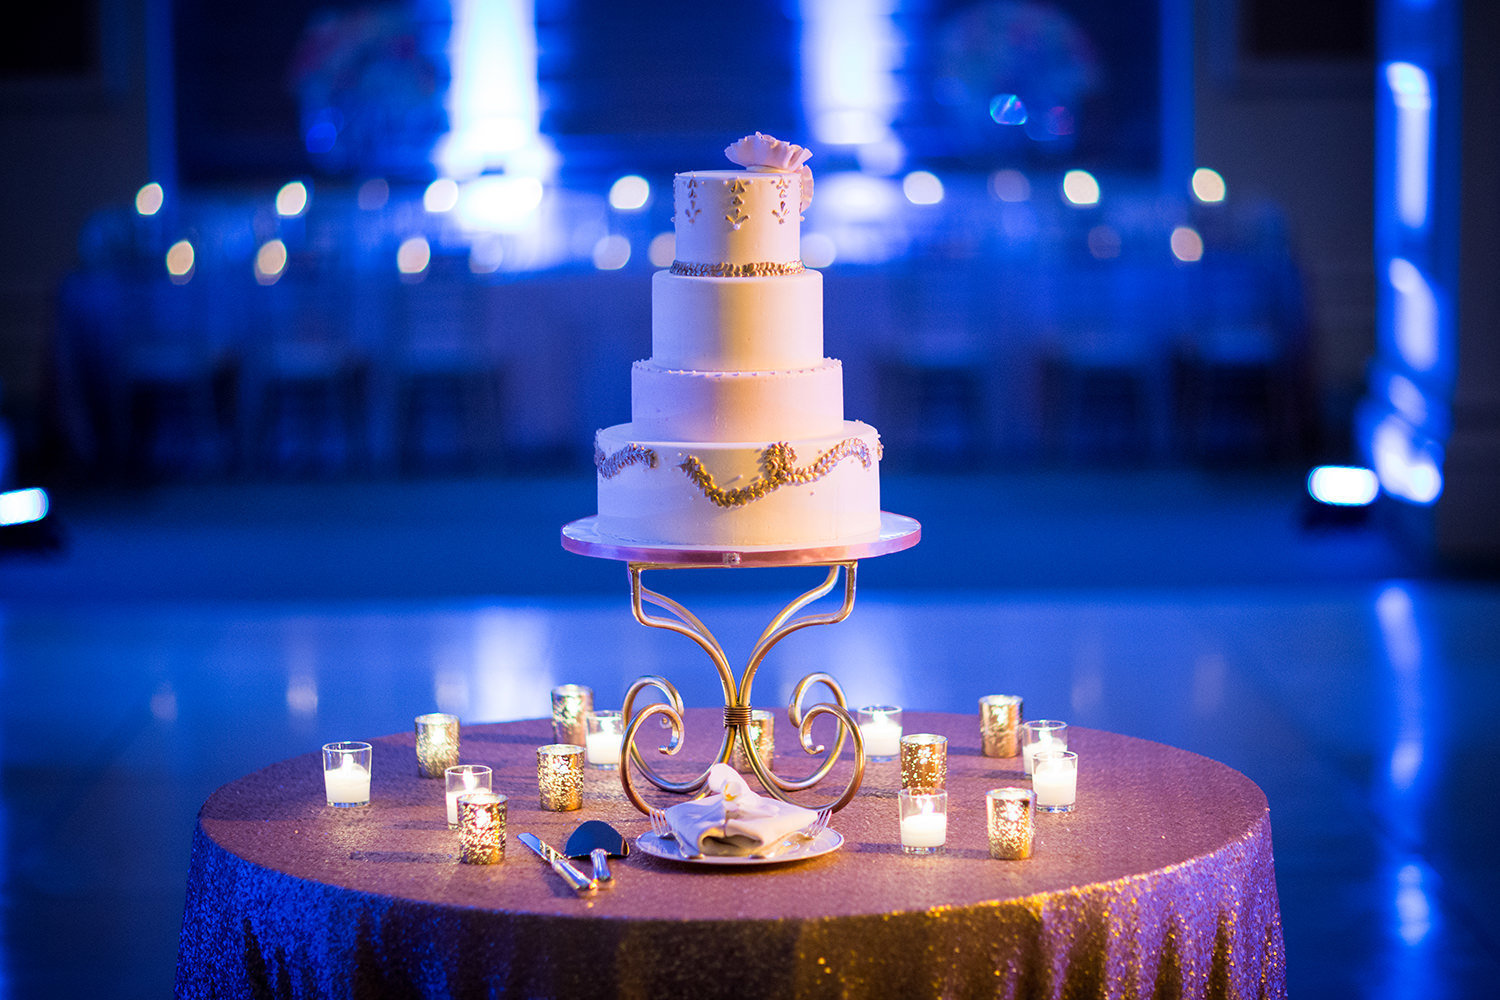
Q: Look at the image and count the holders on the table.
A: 15